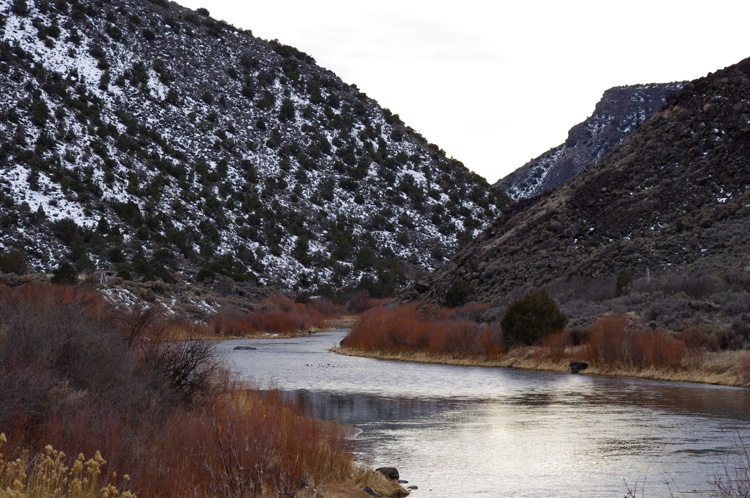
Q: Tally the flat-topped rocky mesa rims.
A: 1